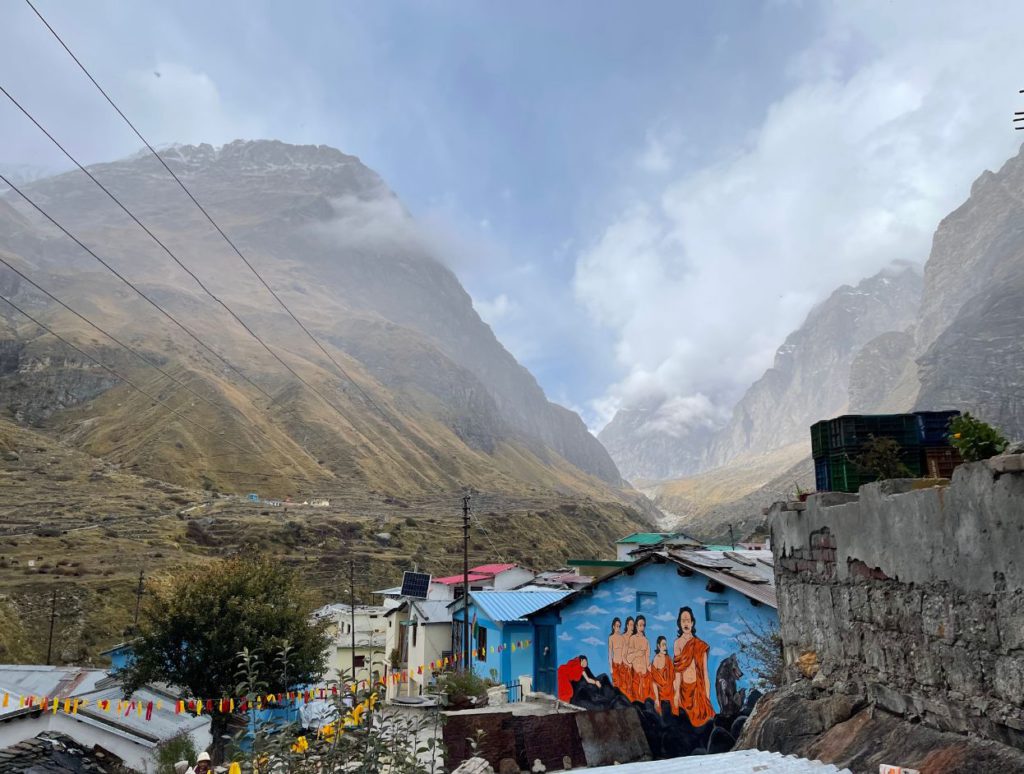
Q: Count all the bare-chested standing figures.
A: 3